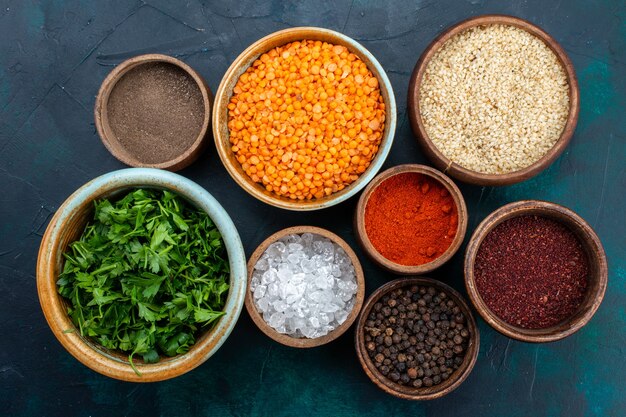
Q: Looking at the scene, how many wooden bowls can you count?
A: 6